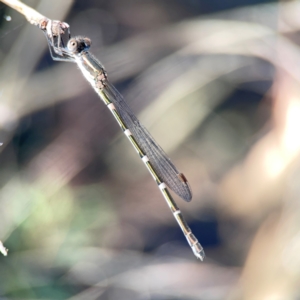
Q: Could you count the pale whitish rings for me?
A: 5